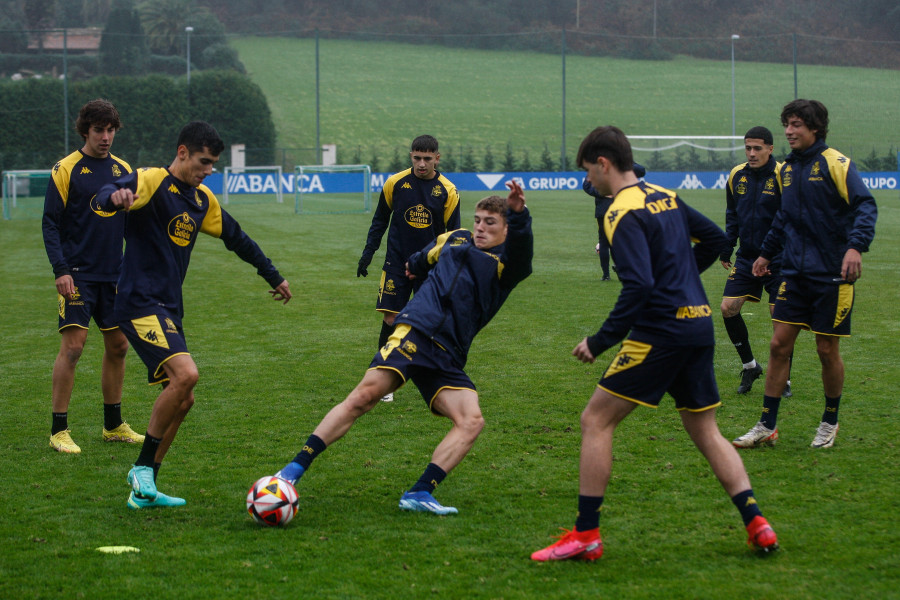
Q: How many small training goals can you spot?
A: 3